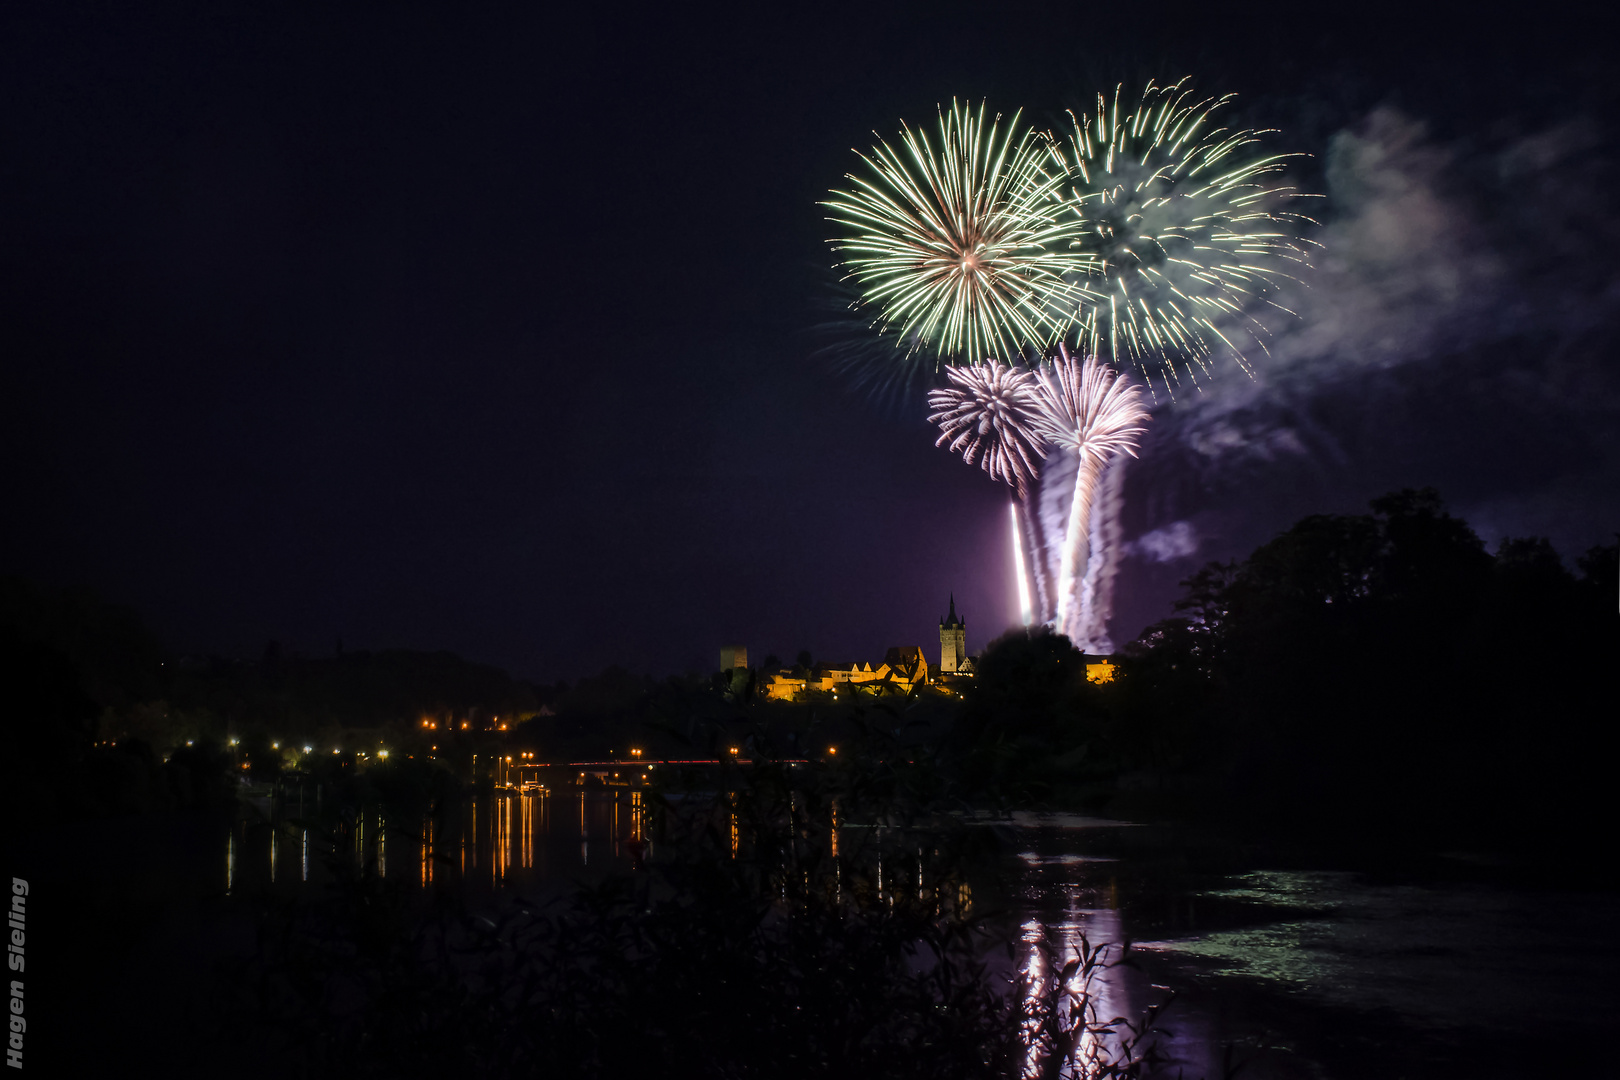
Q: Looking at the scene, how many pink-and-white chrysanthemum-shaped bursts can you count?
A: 2